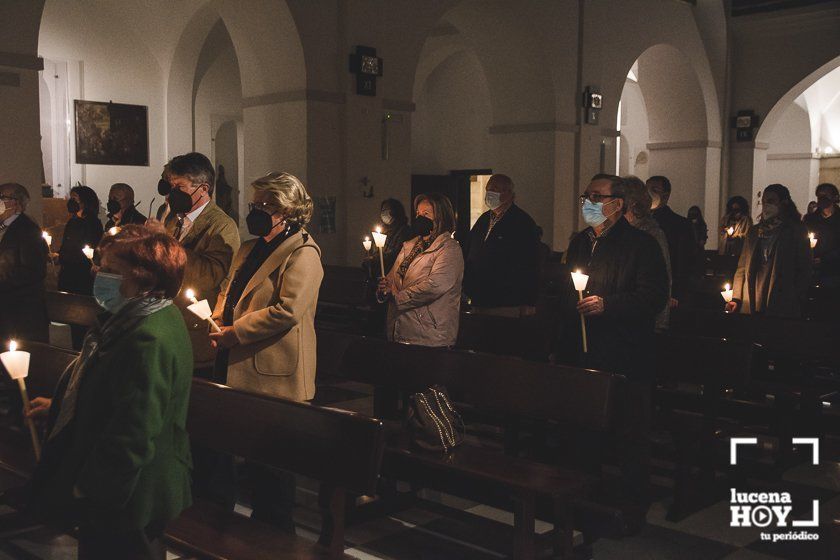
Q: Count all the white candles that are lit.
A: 11